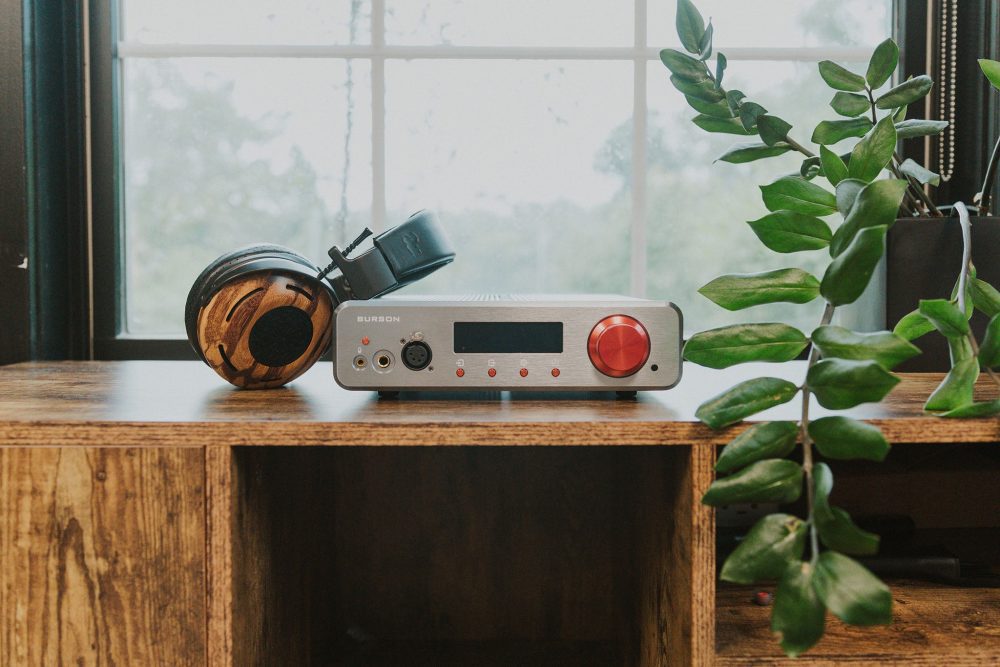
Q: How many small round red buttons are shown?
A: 5